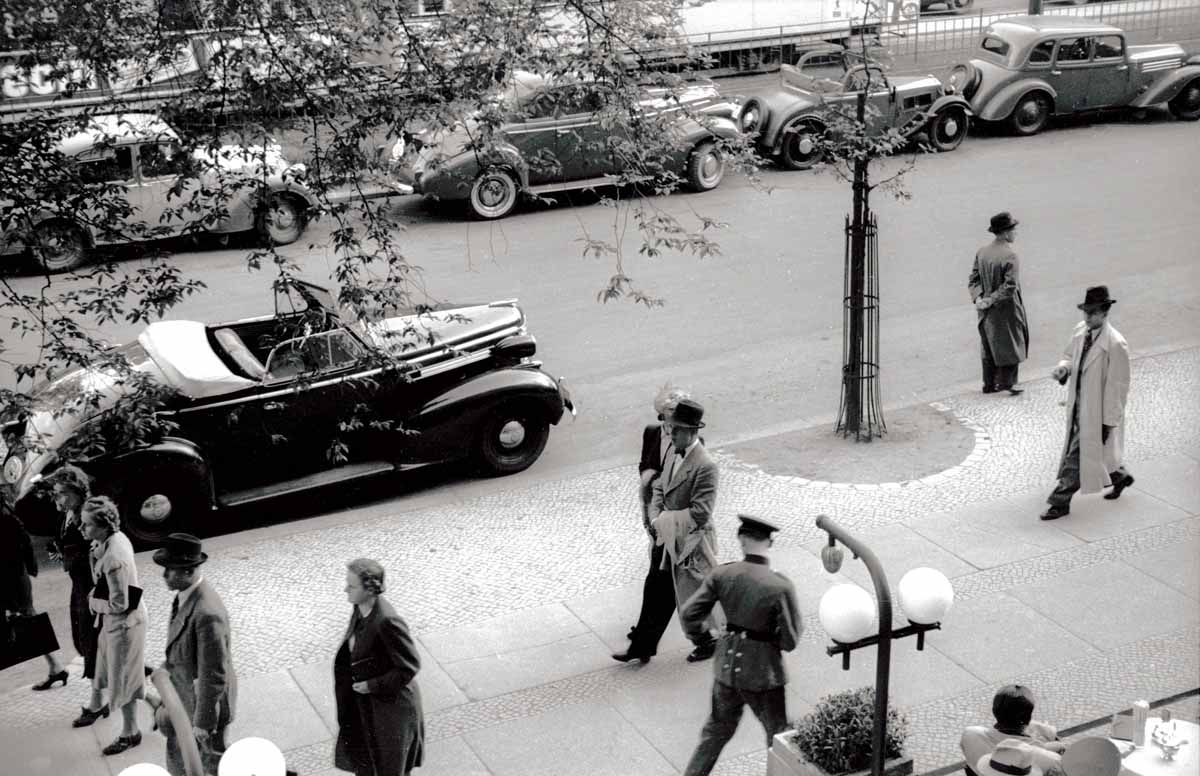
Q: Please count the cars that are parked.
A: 5